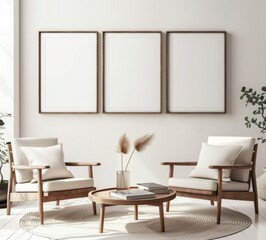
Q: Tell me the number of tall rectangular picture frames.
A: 3